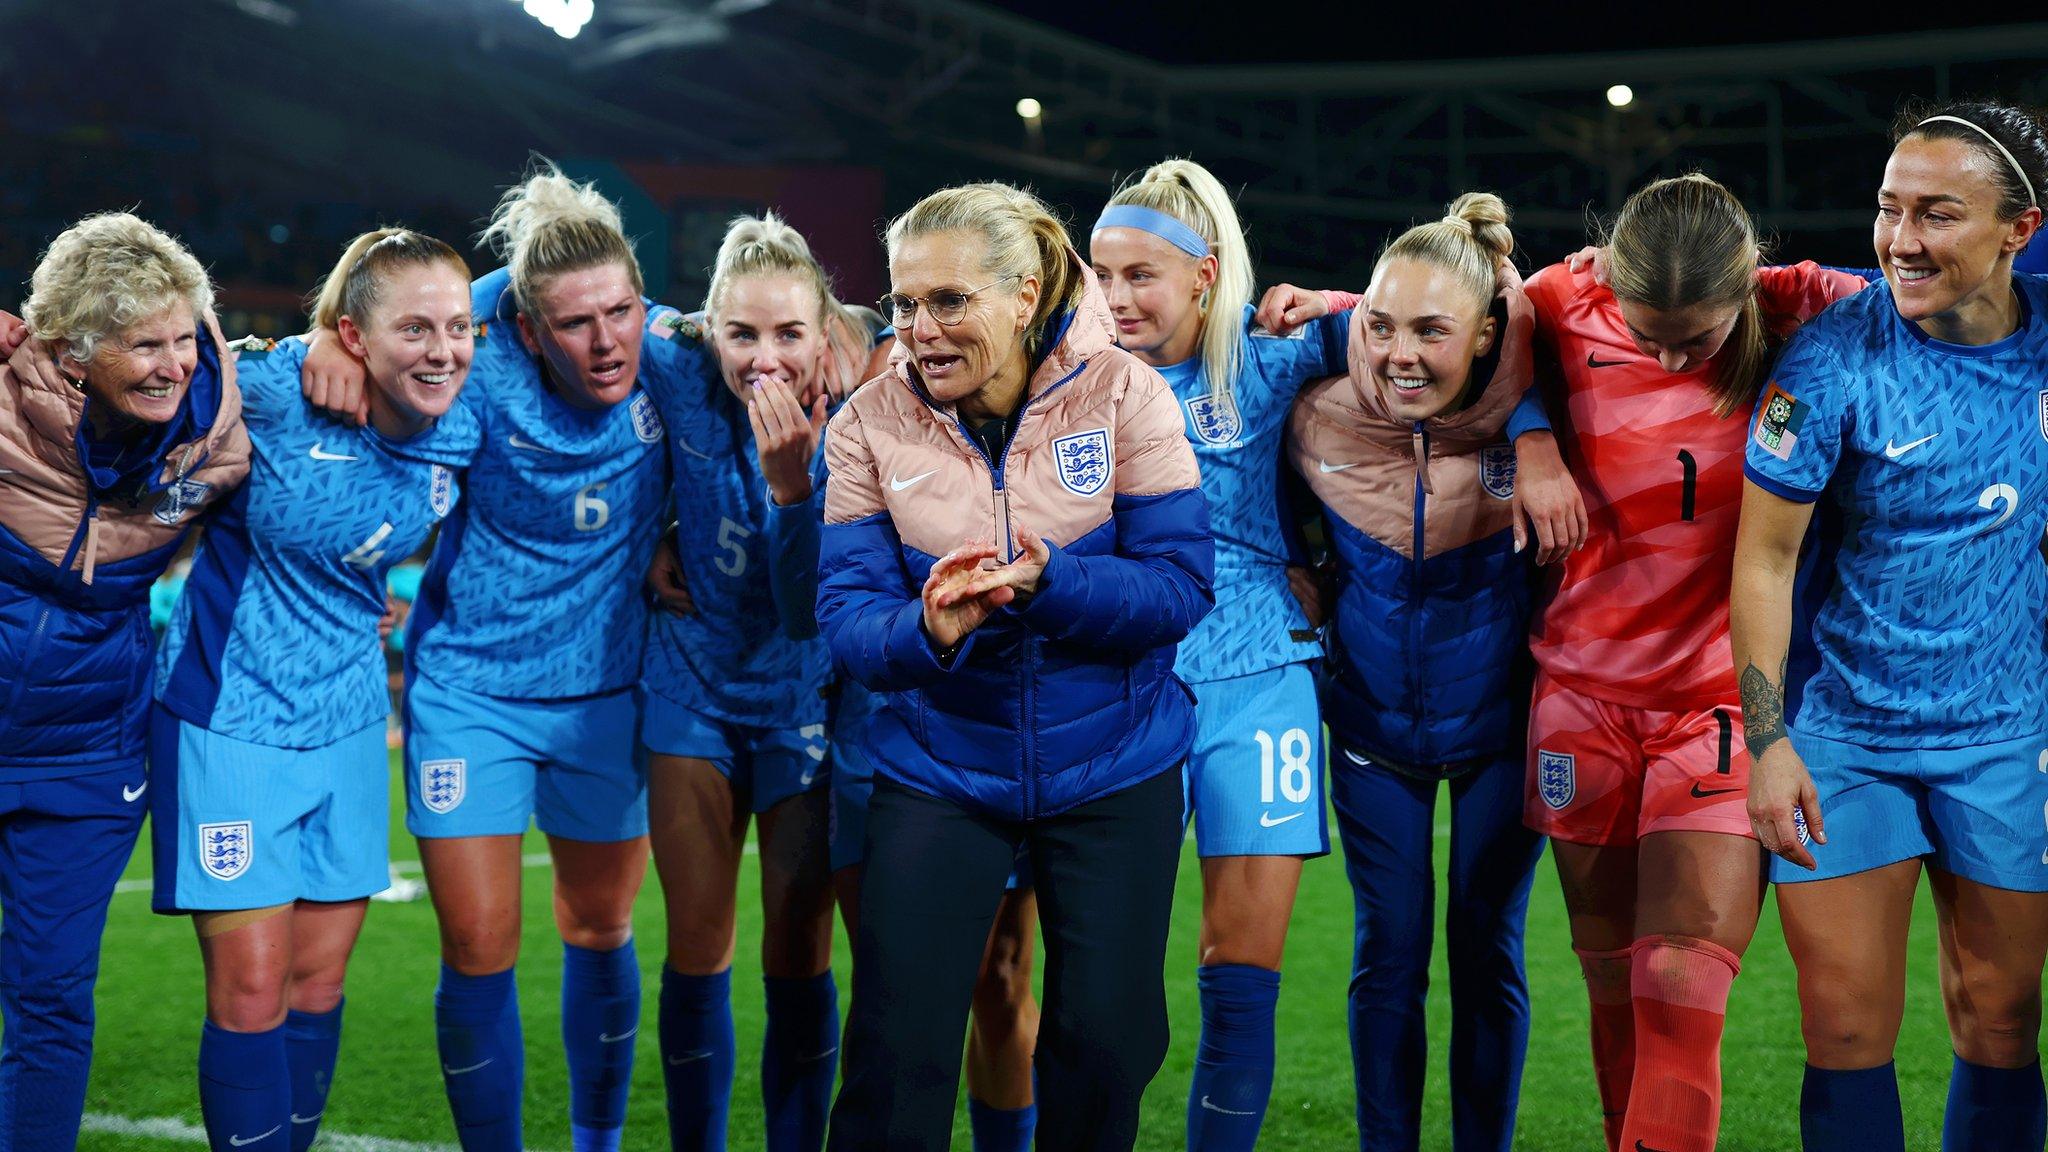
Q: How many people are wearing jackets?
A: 3